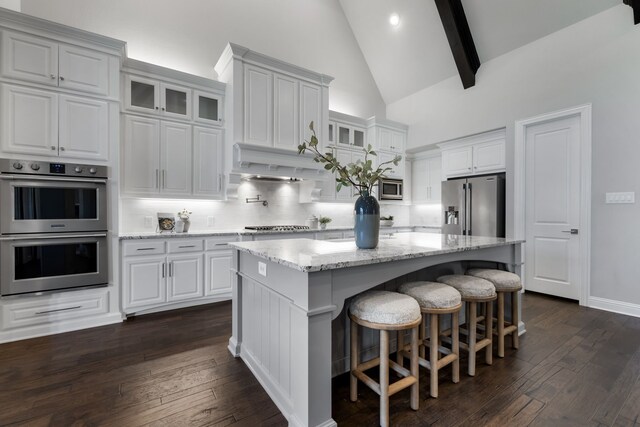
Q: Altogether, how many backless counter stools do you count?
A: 4